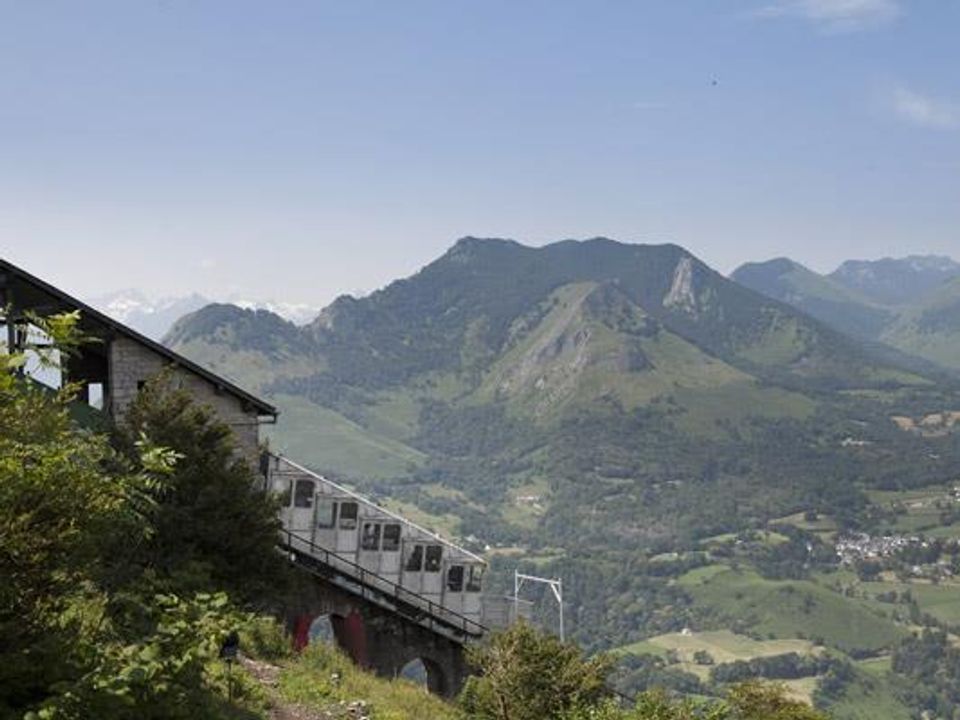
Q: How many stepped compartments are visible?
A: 5